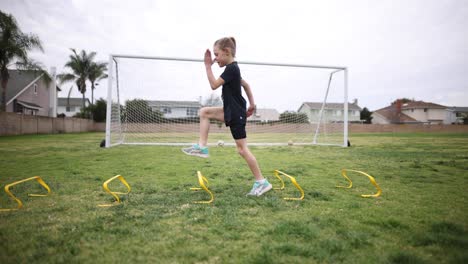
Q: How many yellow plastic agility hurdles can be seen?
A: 5